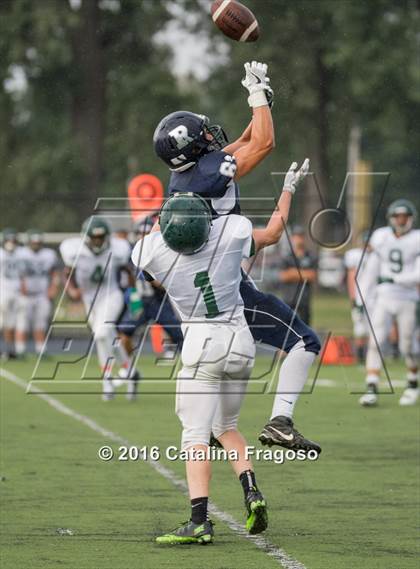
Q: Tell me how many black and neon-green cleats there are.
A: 2